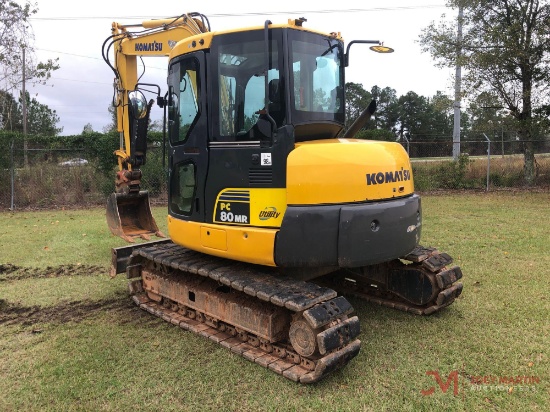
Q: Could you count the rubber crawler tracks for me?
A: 2